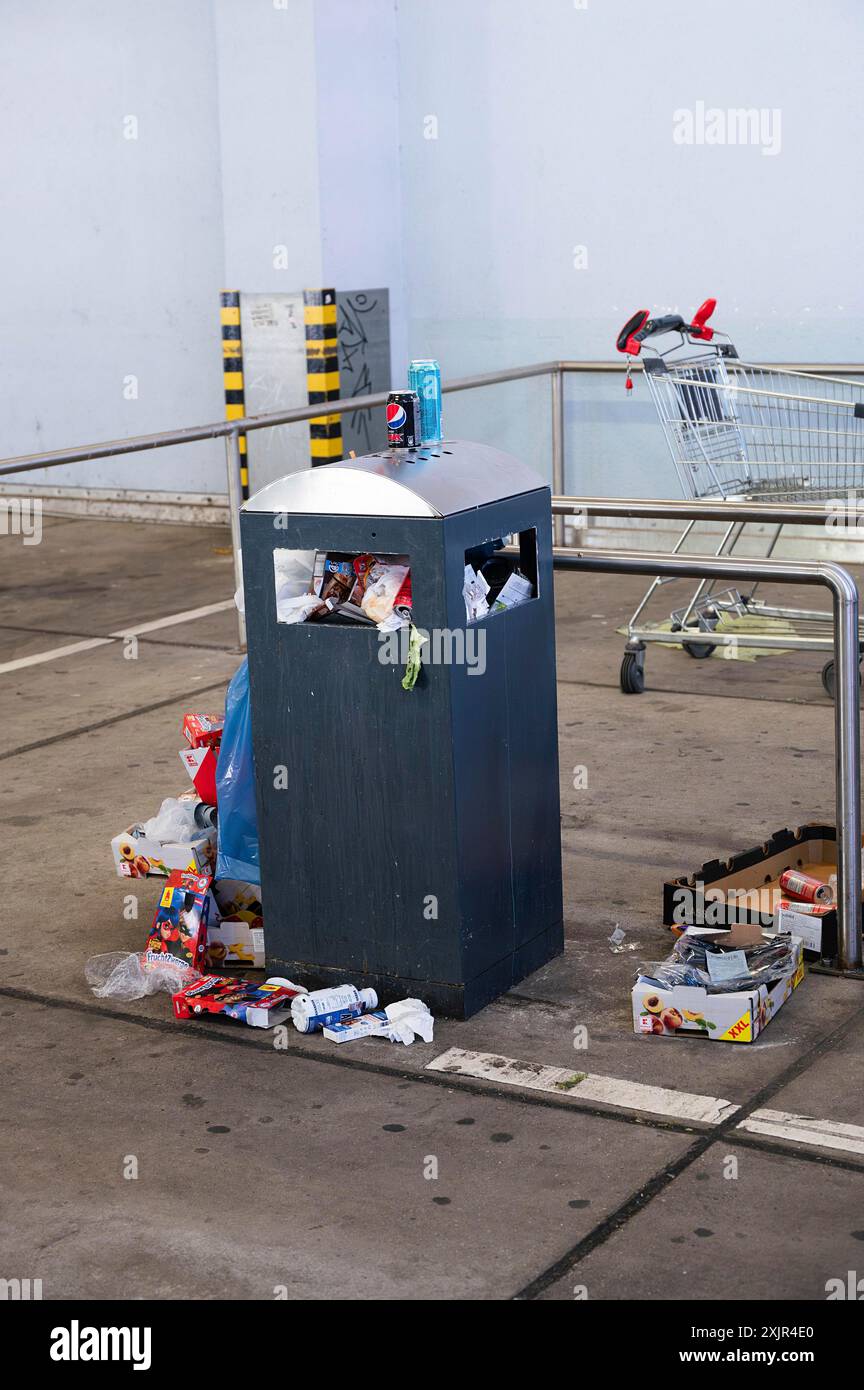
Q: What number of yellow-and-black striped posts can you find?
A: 2